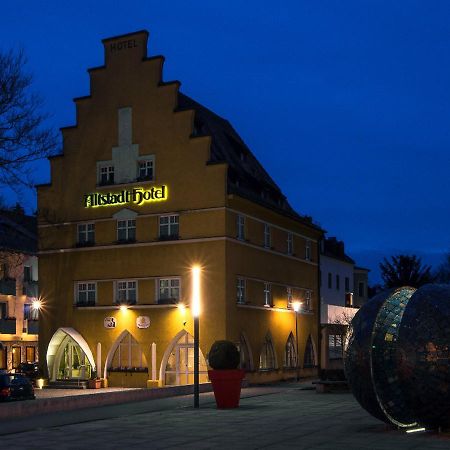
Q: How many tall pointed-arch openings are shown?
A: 7